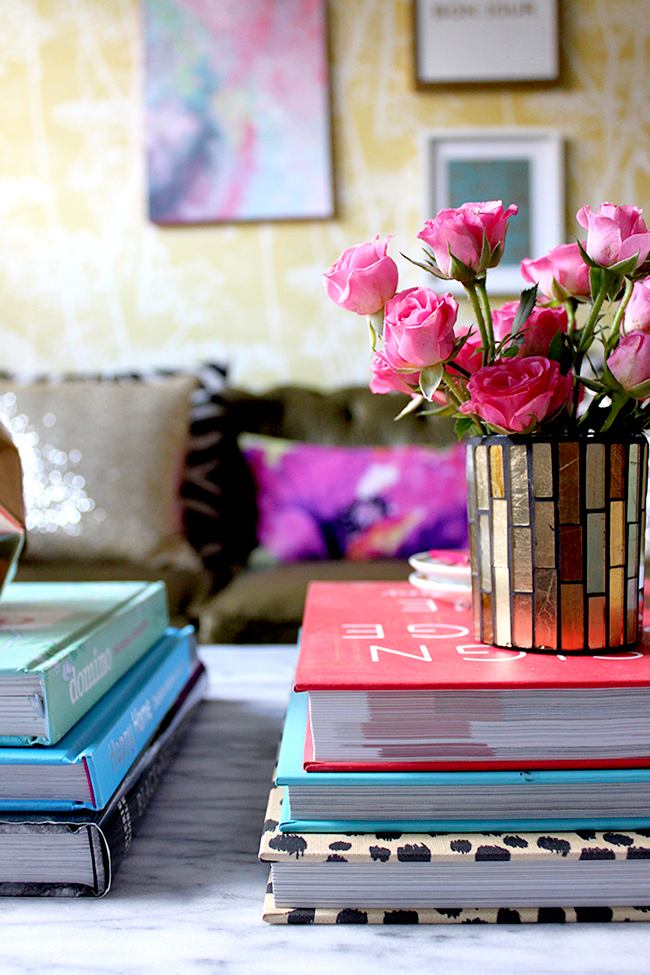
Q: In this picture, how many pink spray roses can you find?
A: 11